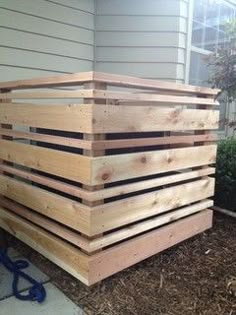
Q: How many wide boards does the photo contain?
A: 8